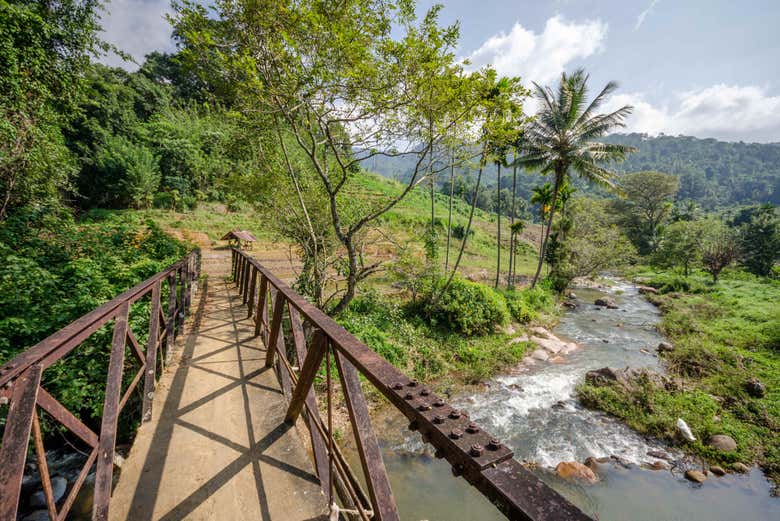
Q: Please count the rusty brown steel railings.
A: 2